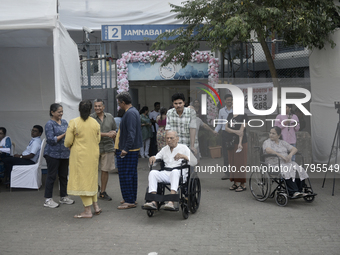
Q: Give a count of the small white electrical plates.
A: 0